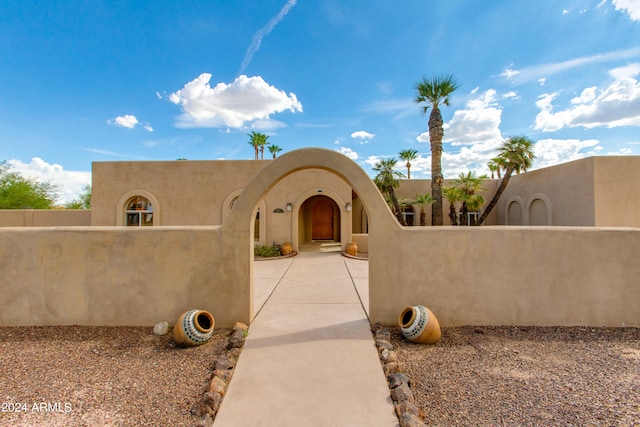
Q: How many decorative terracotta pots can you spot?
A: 4